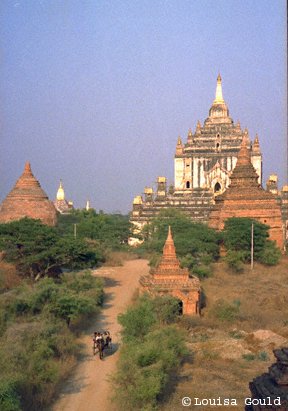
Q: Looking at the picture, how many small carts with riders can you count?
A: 1